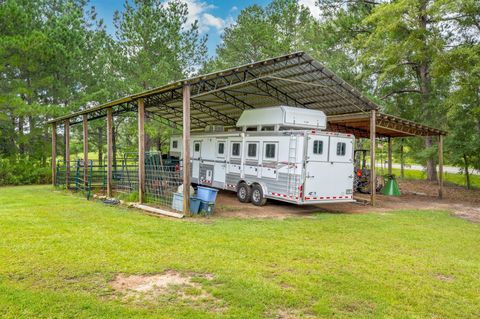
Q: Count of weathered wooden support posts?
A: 9